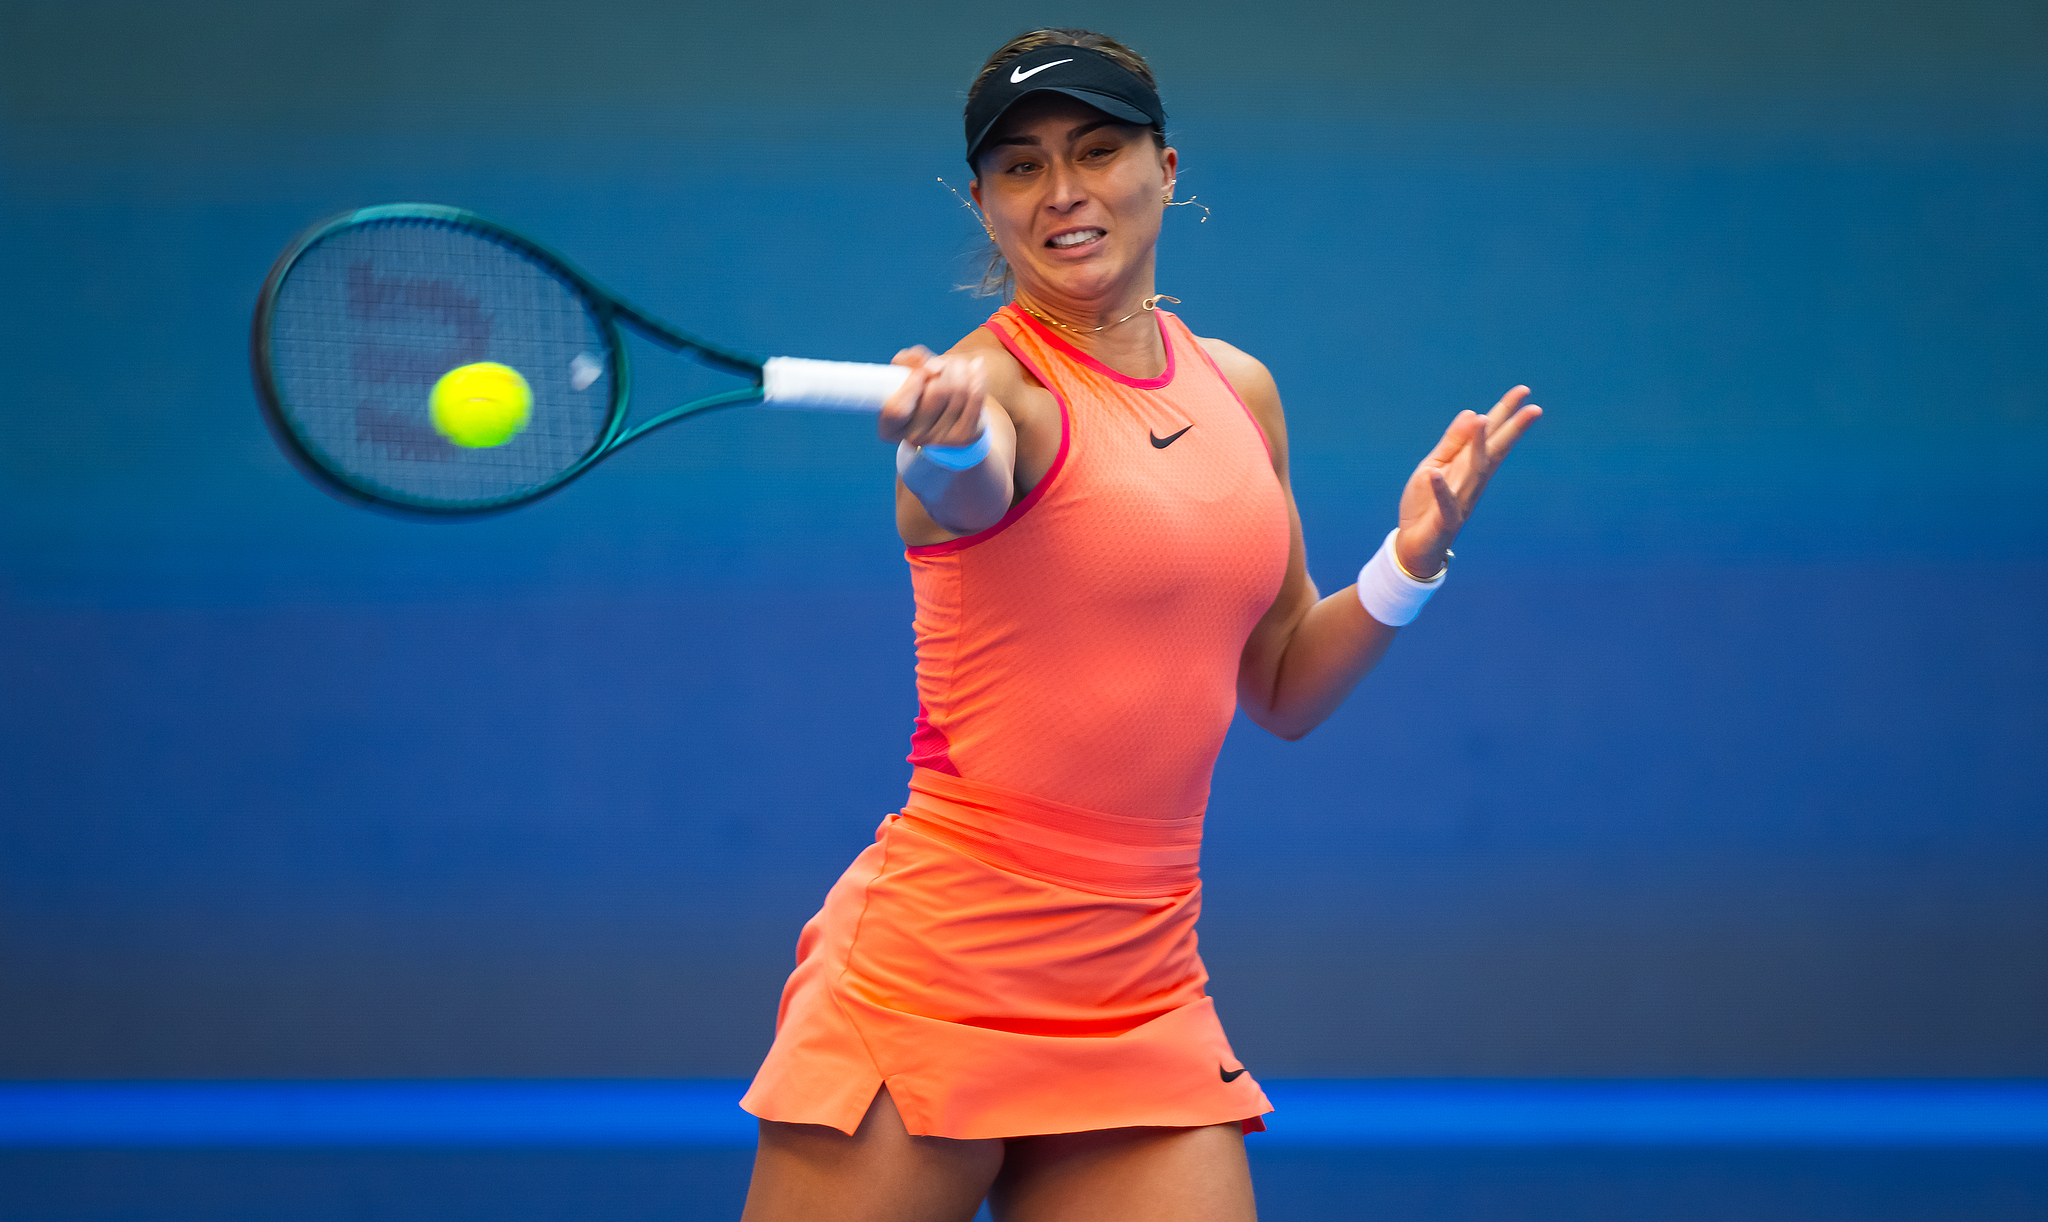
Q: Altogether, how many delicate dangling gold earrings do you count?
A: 2